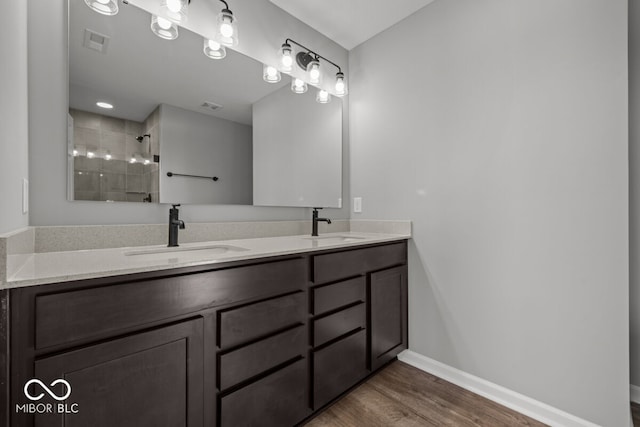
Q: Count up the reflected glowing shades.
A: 6